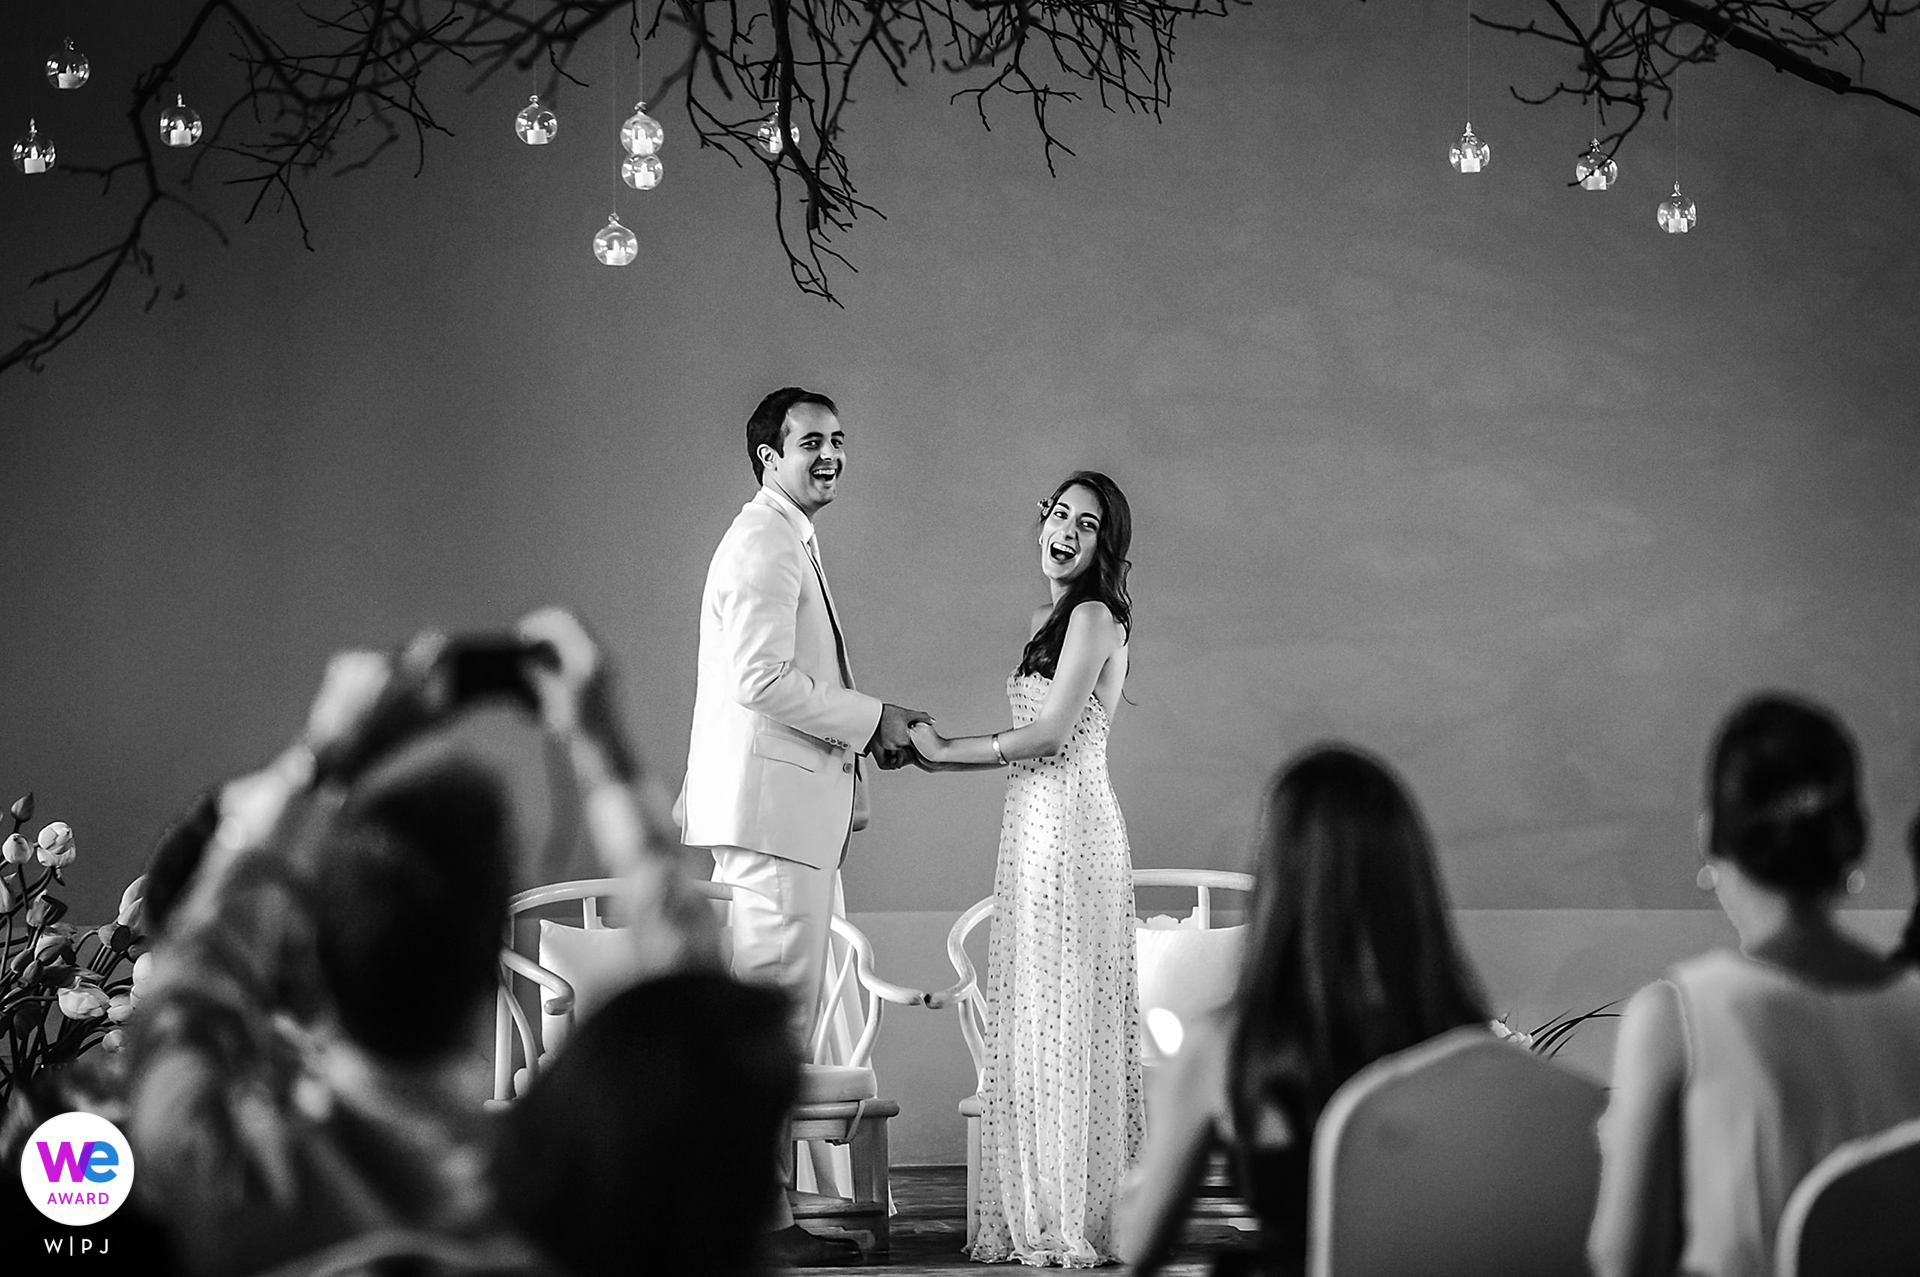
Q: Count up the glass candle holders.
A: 11